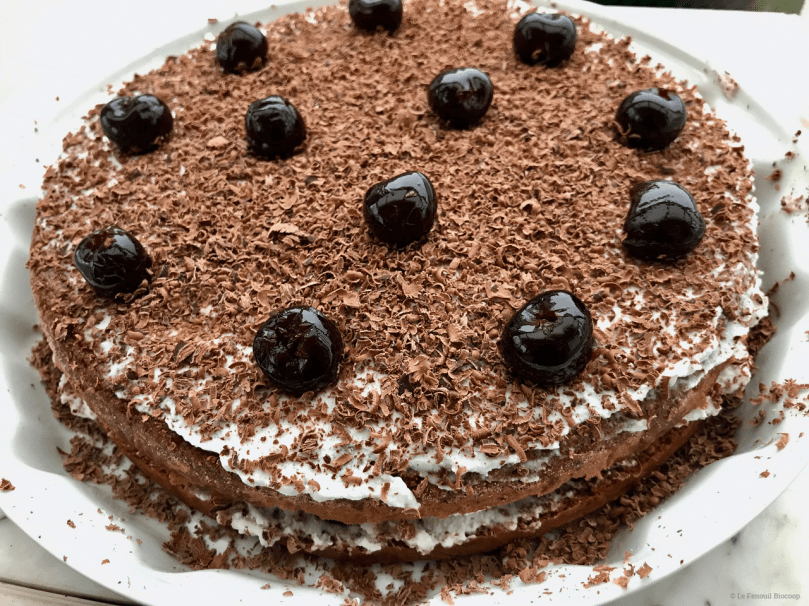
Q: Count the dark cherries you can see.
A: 12